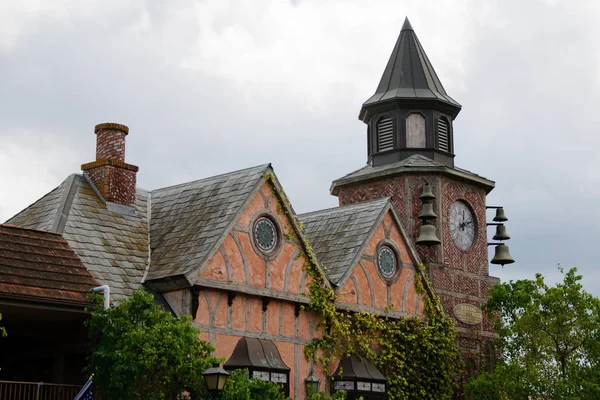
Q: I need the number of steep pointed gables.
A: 2